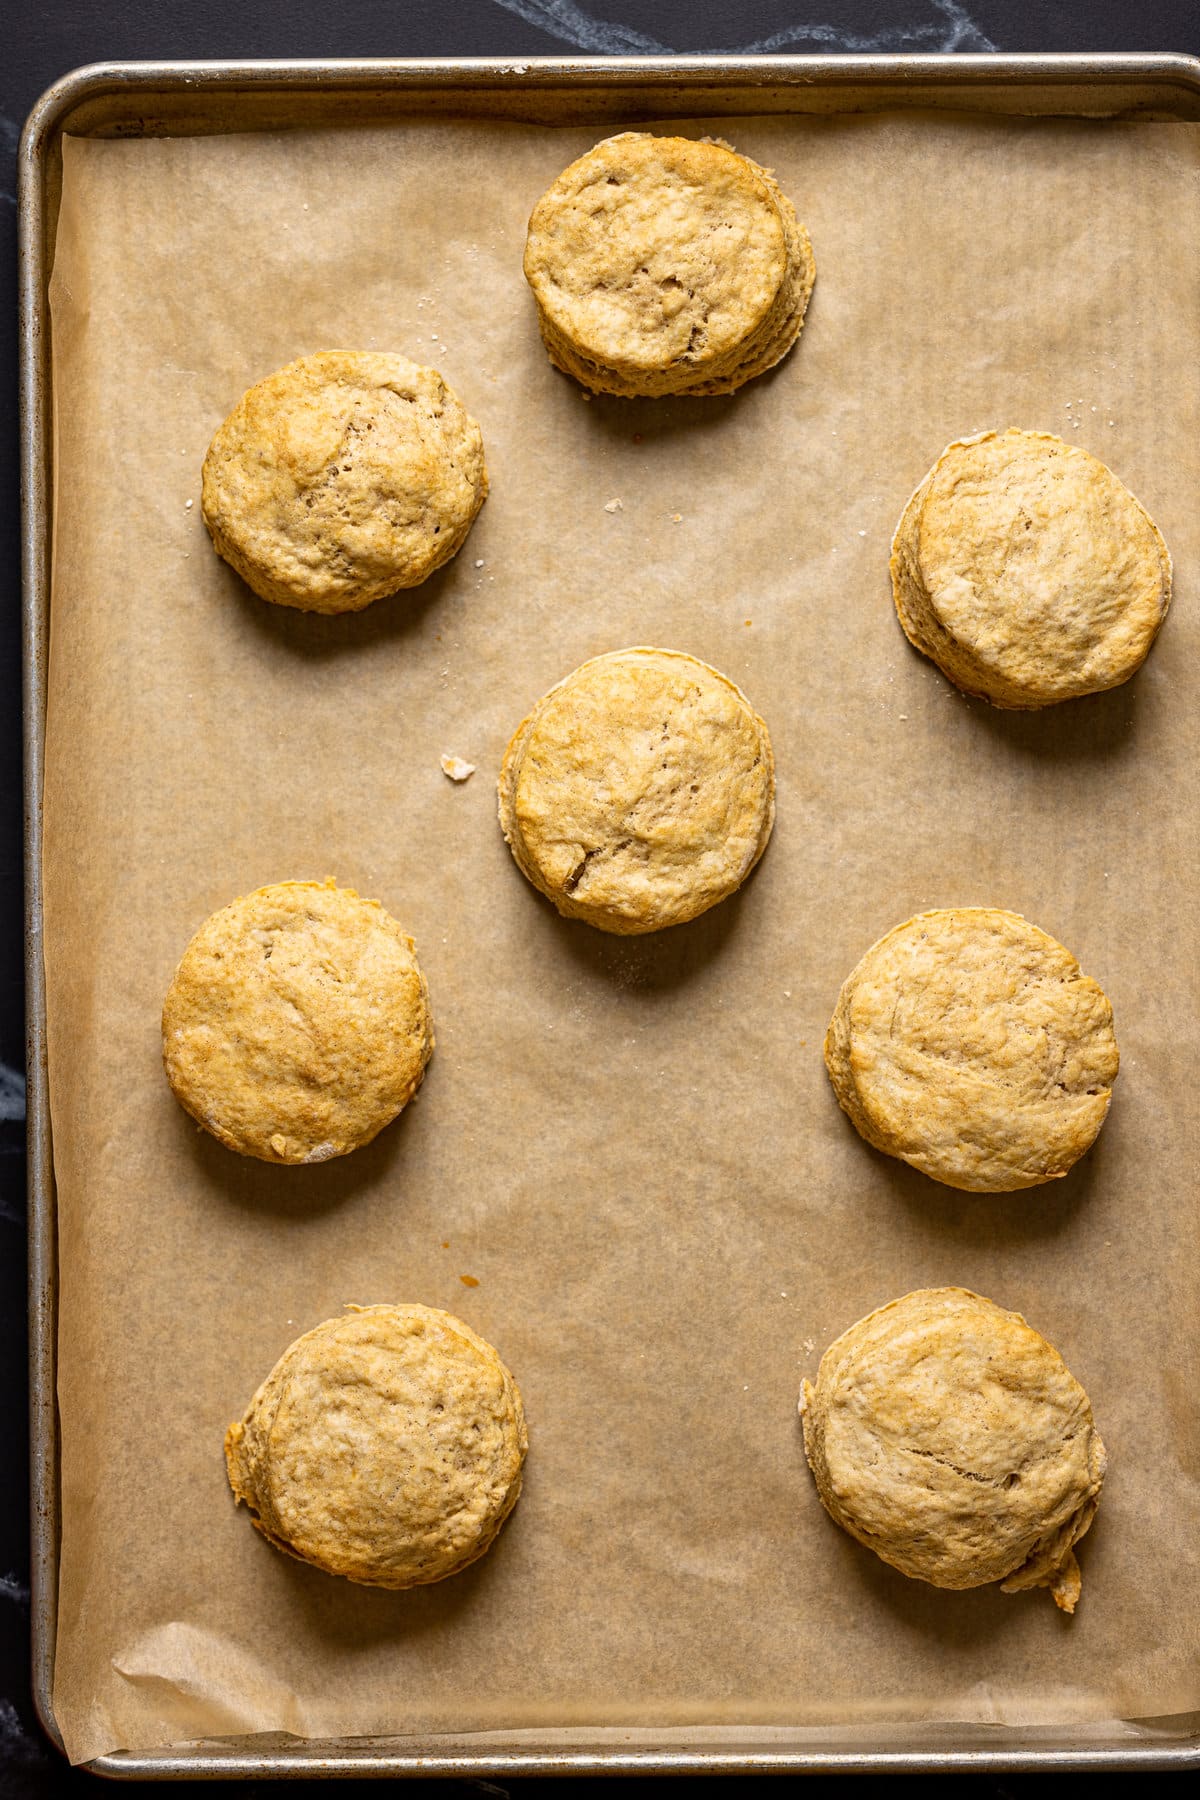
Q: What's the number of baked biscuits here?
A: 8